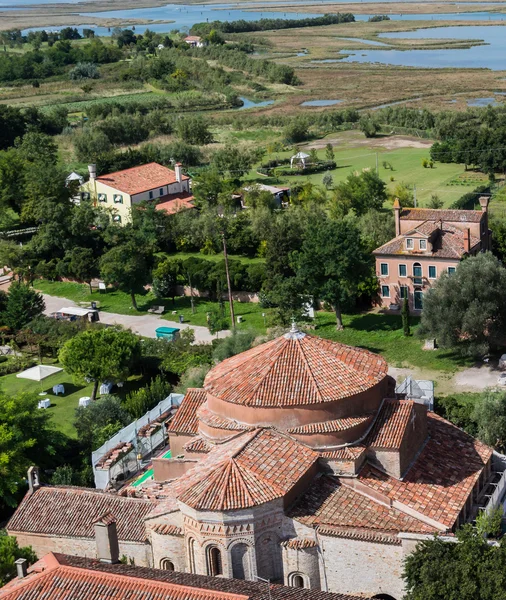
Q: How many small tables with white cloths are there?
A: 4